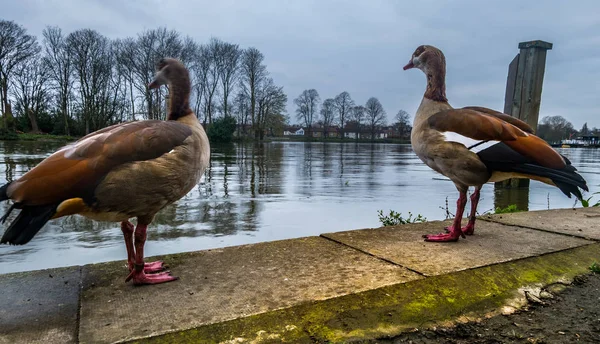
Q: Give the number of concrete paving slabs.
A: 4